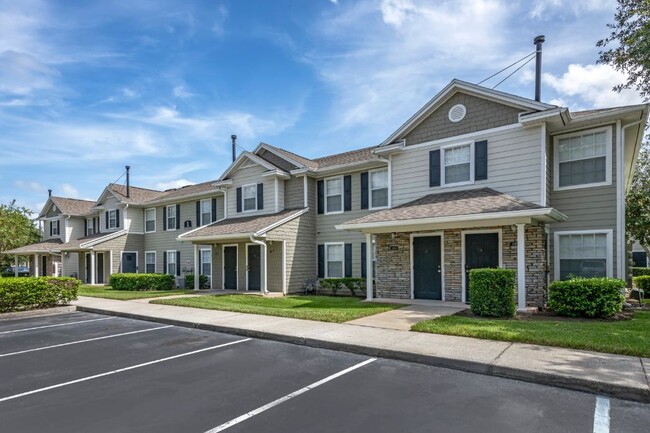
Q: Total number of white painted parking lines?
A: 5